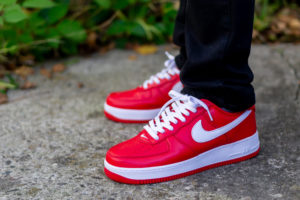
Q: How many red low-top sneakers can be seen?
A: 2